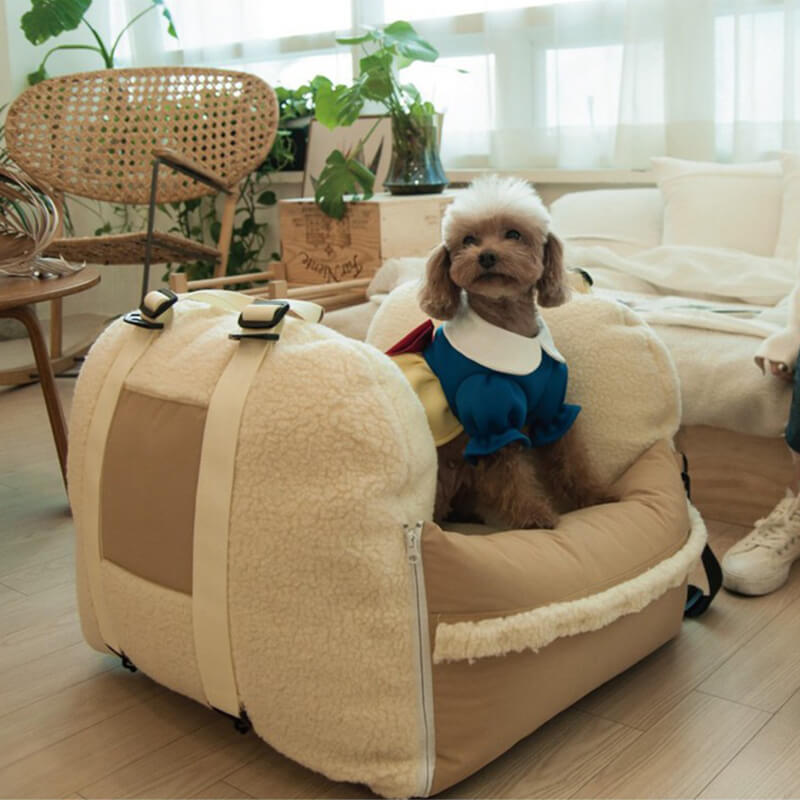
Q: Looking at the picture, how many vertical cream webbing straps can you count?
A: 2